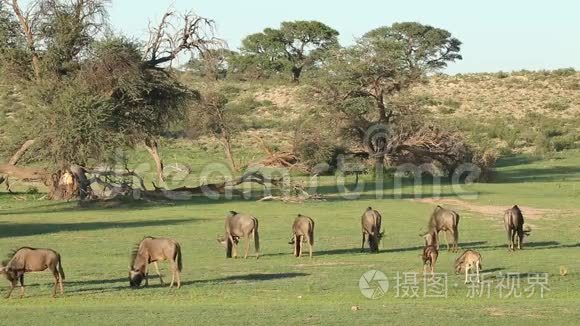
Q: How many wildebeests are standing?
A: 9